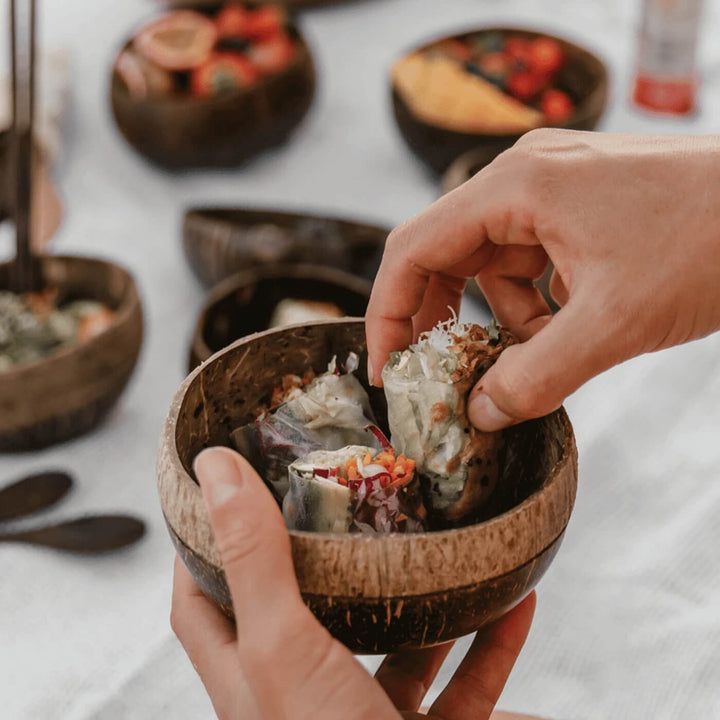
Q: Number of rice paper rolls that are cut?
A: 3